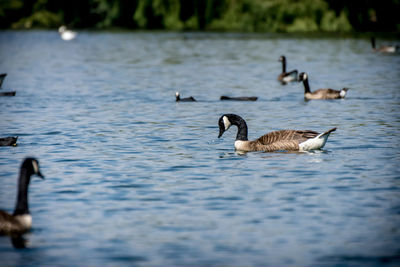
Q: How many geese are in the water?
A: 5